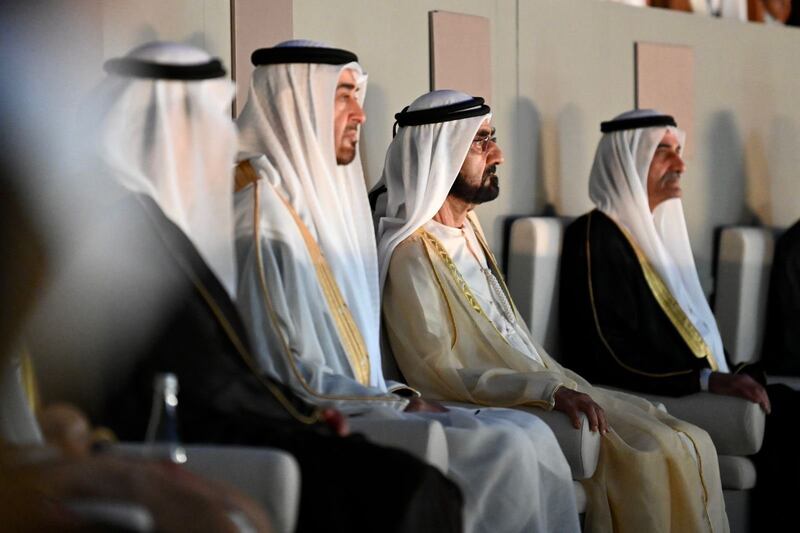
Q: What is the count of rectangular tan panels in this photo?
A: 3